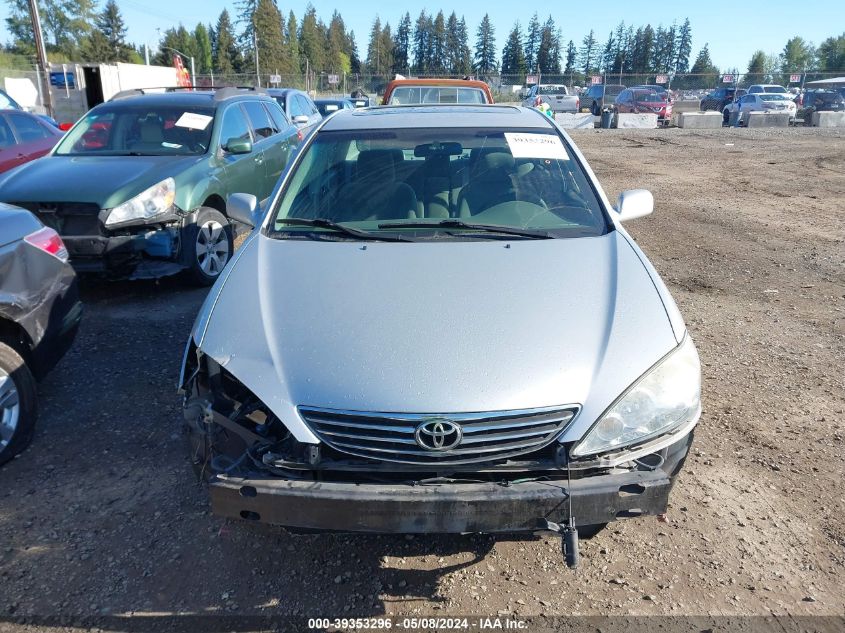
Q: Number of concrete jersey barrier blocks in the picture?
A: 5